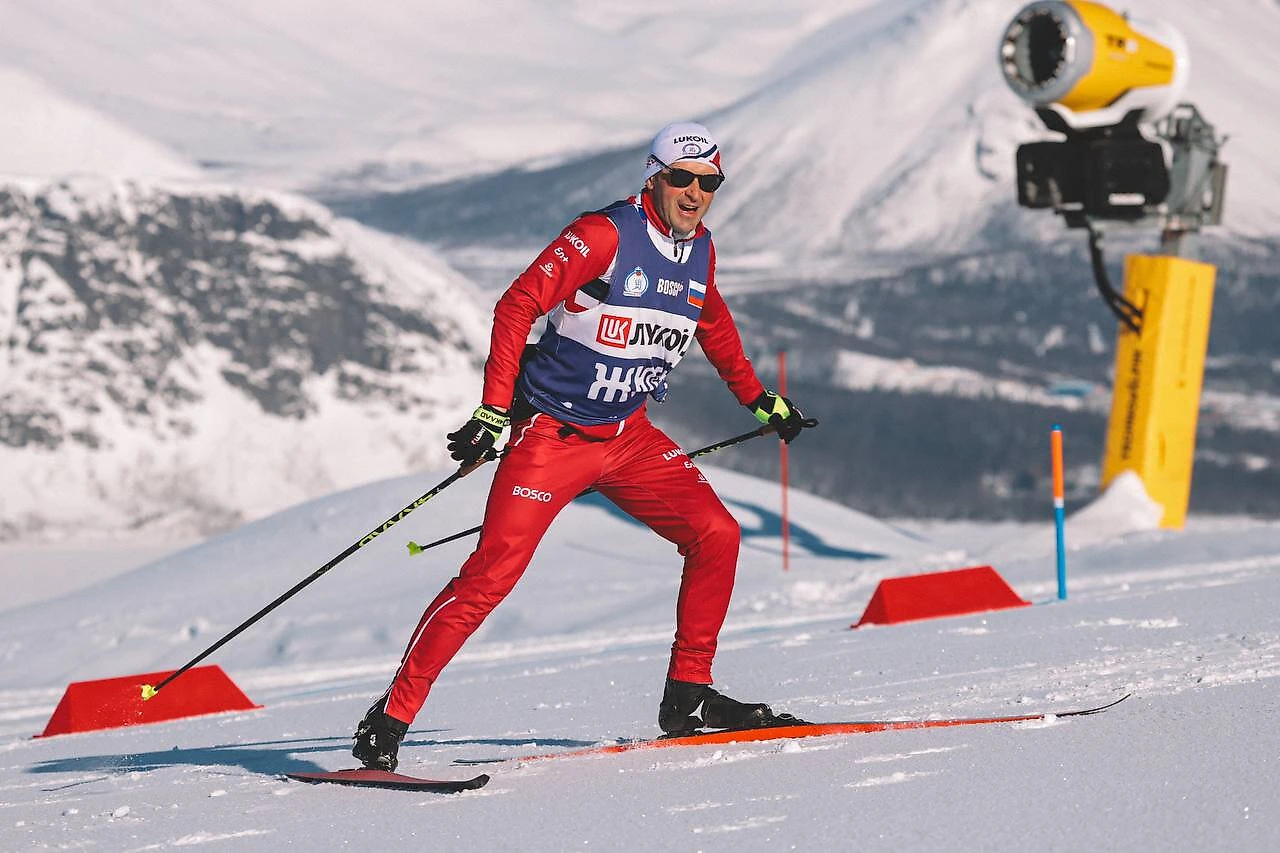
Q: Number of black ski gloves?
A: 2